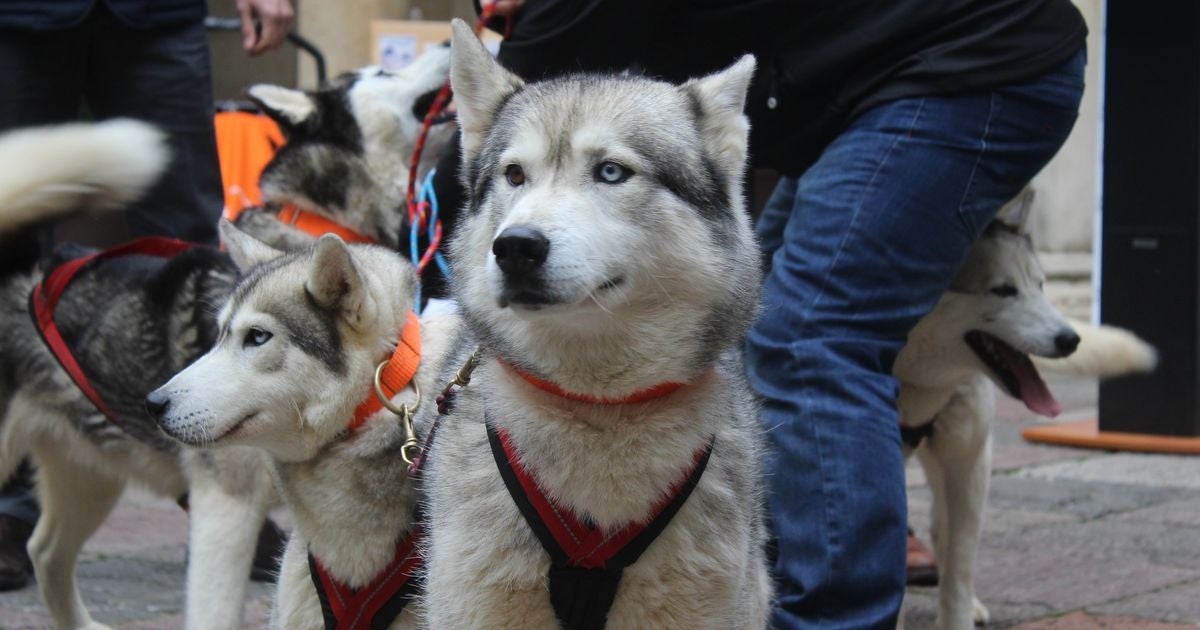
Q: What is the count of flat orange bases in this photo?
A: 1